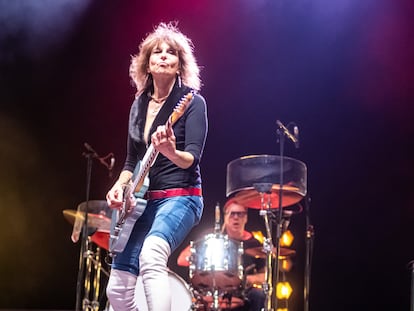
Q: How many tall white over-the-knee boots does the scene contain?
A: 2